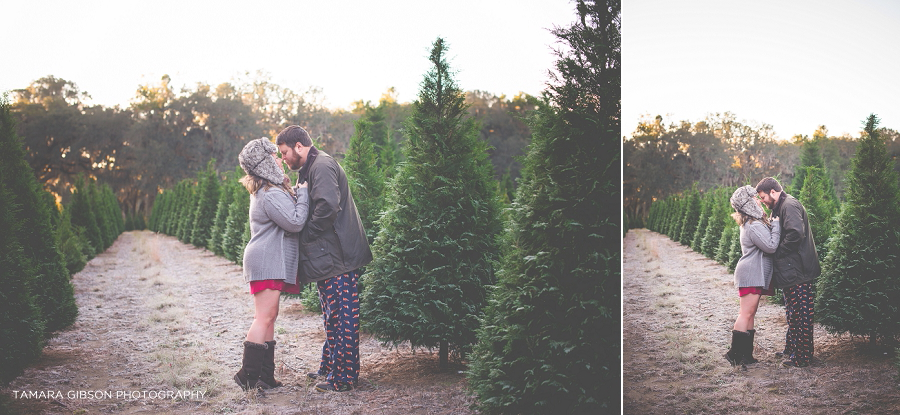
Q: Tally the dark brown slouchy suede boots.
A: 4